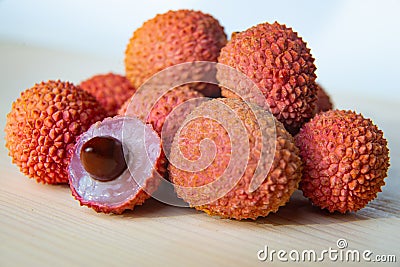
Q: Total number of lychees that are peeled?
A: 1